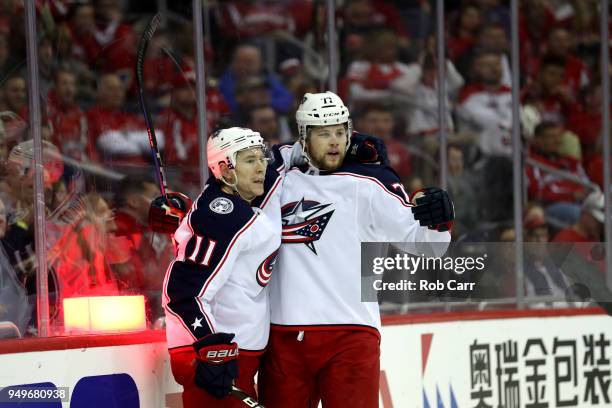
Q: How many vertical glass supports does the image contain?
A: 6